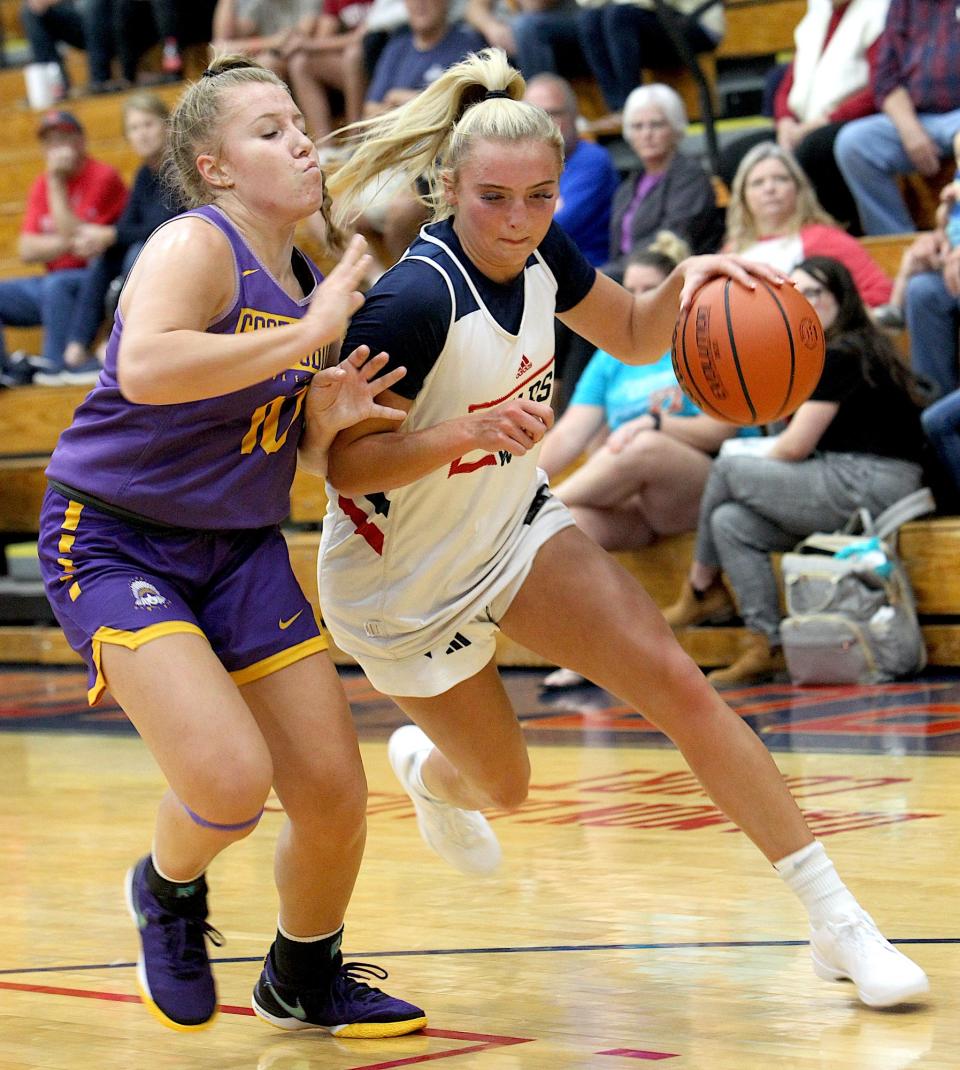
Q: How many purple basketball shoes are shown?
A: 2